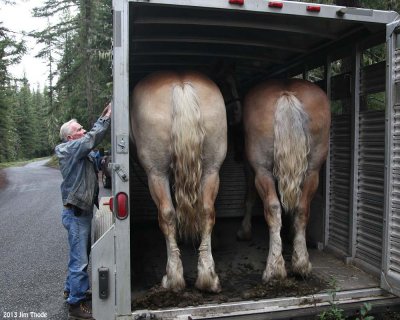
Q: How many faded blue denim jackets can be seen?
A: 1